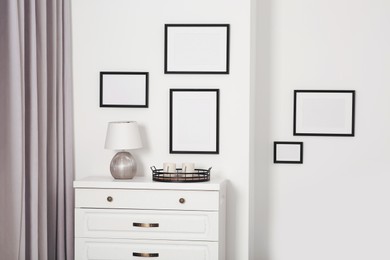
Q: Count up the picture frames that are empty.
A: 5